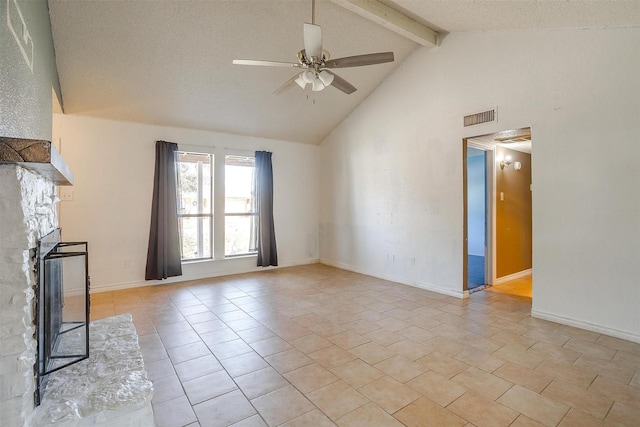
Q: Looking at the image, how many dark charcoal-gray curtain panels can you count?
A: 2